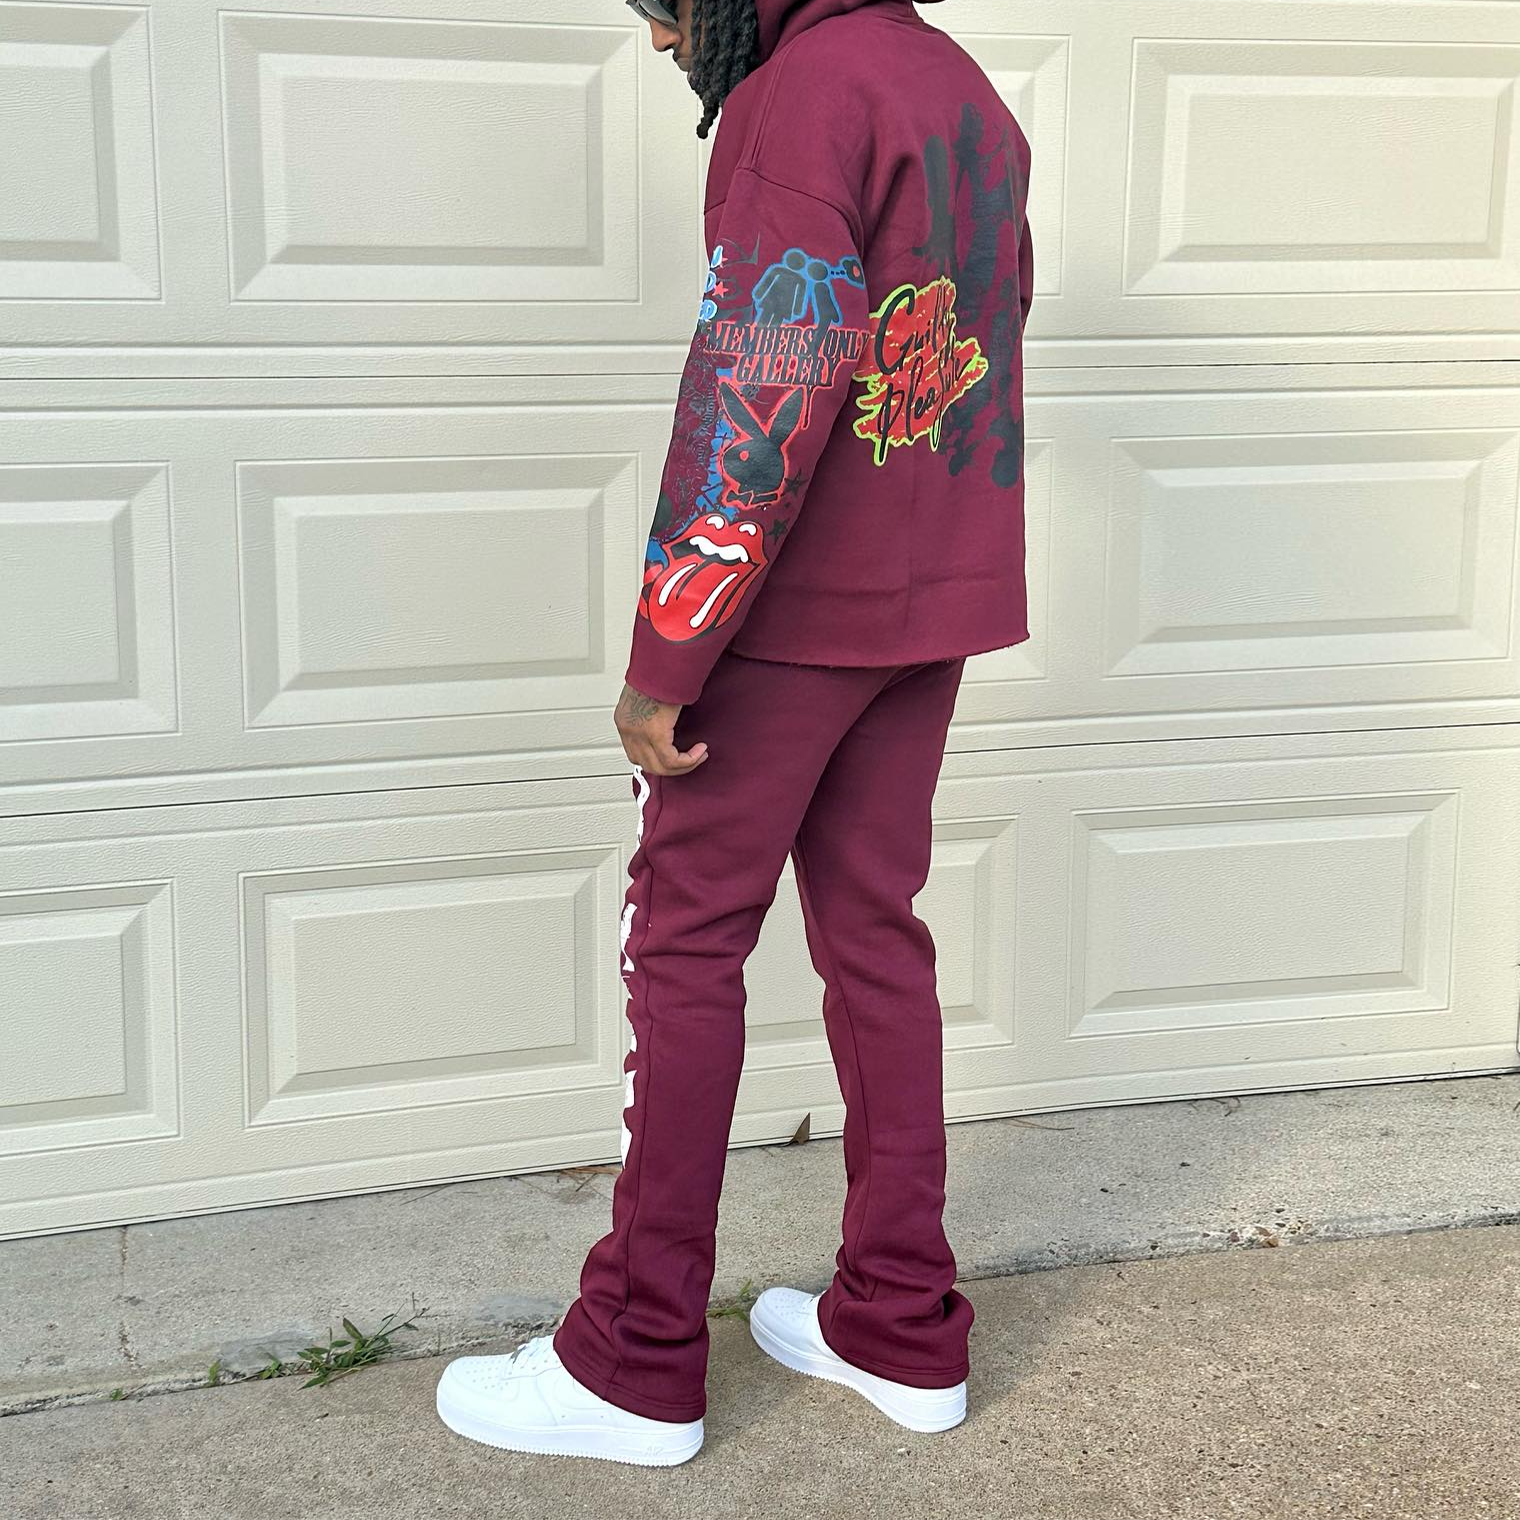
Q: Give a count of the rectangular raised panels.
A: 12